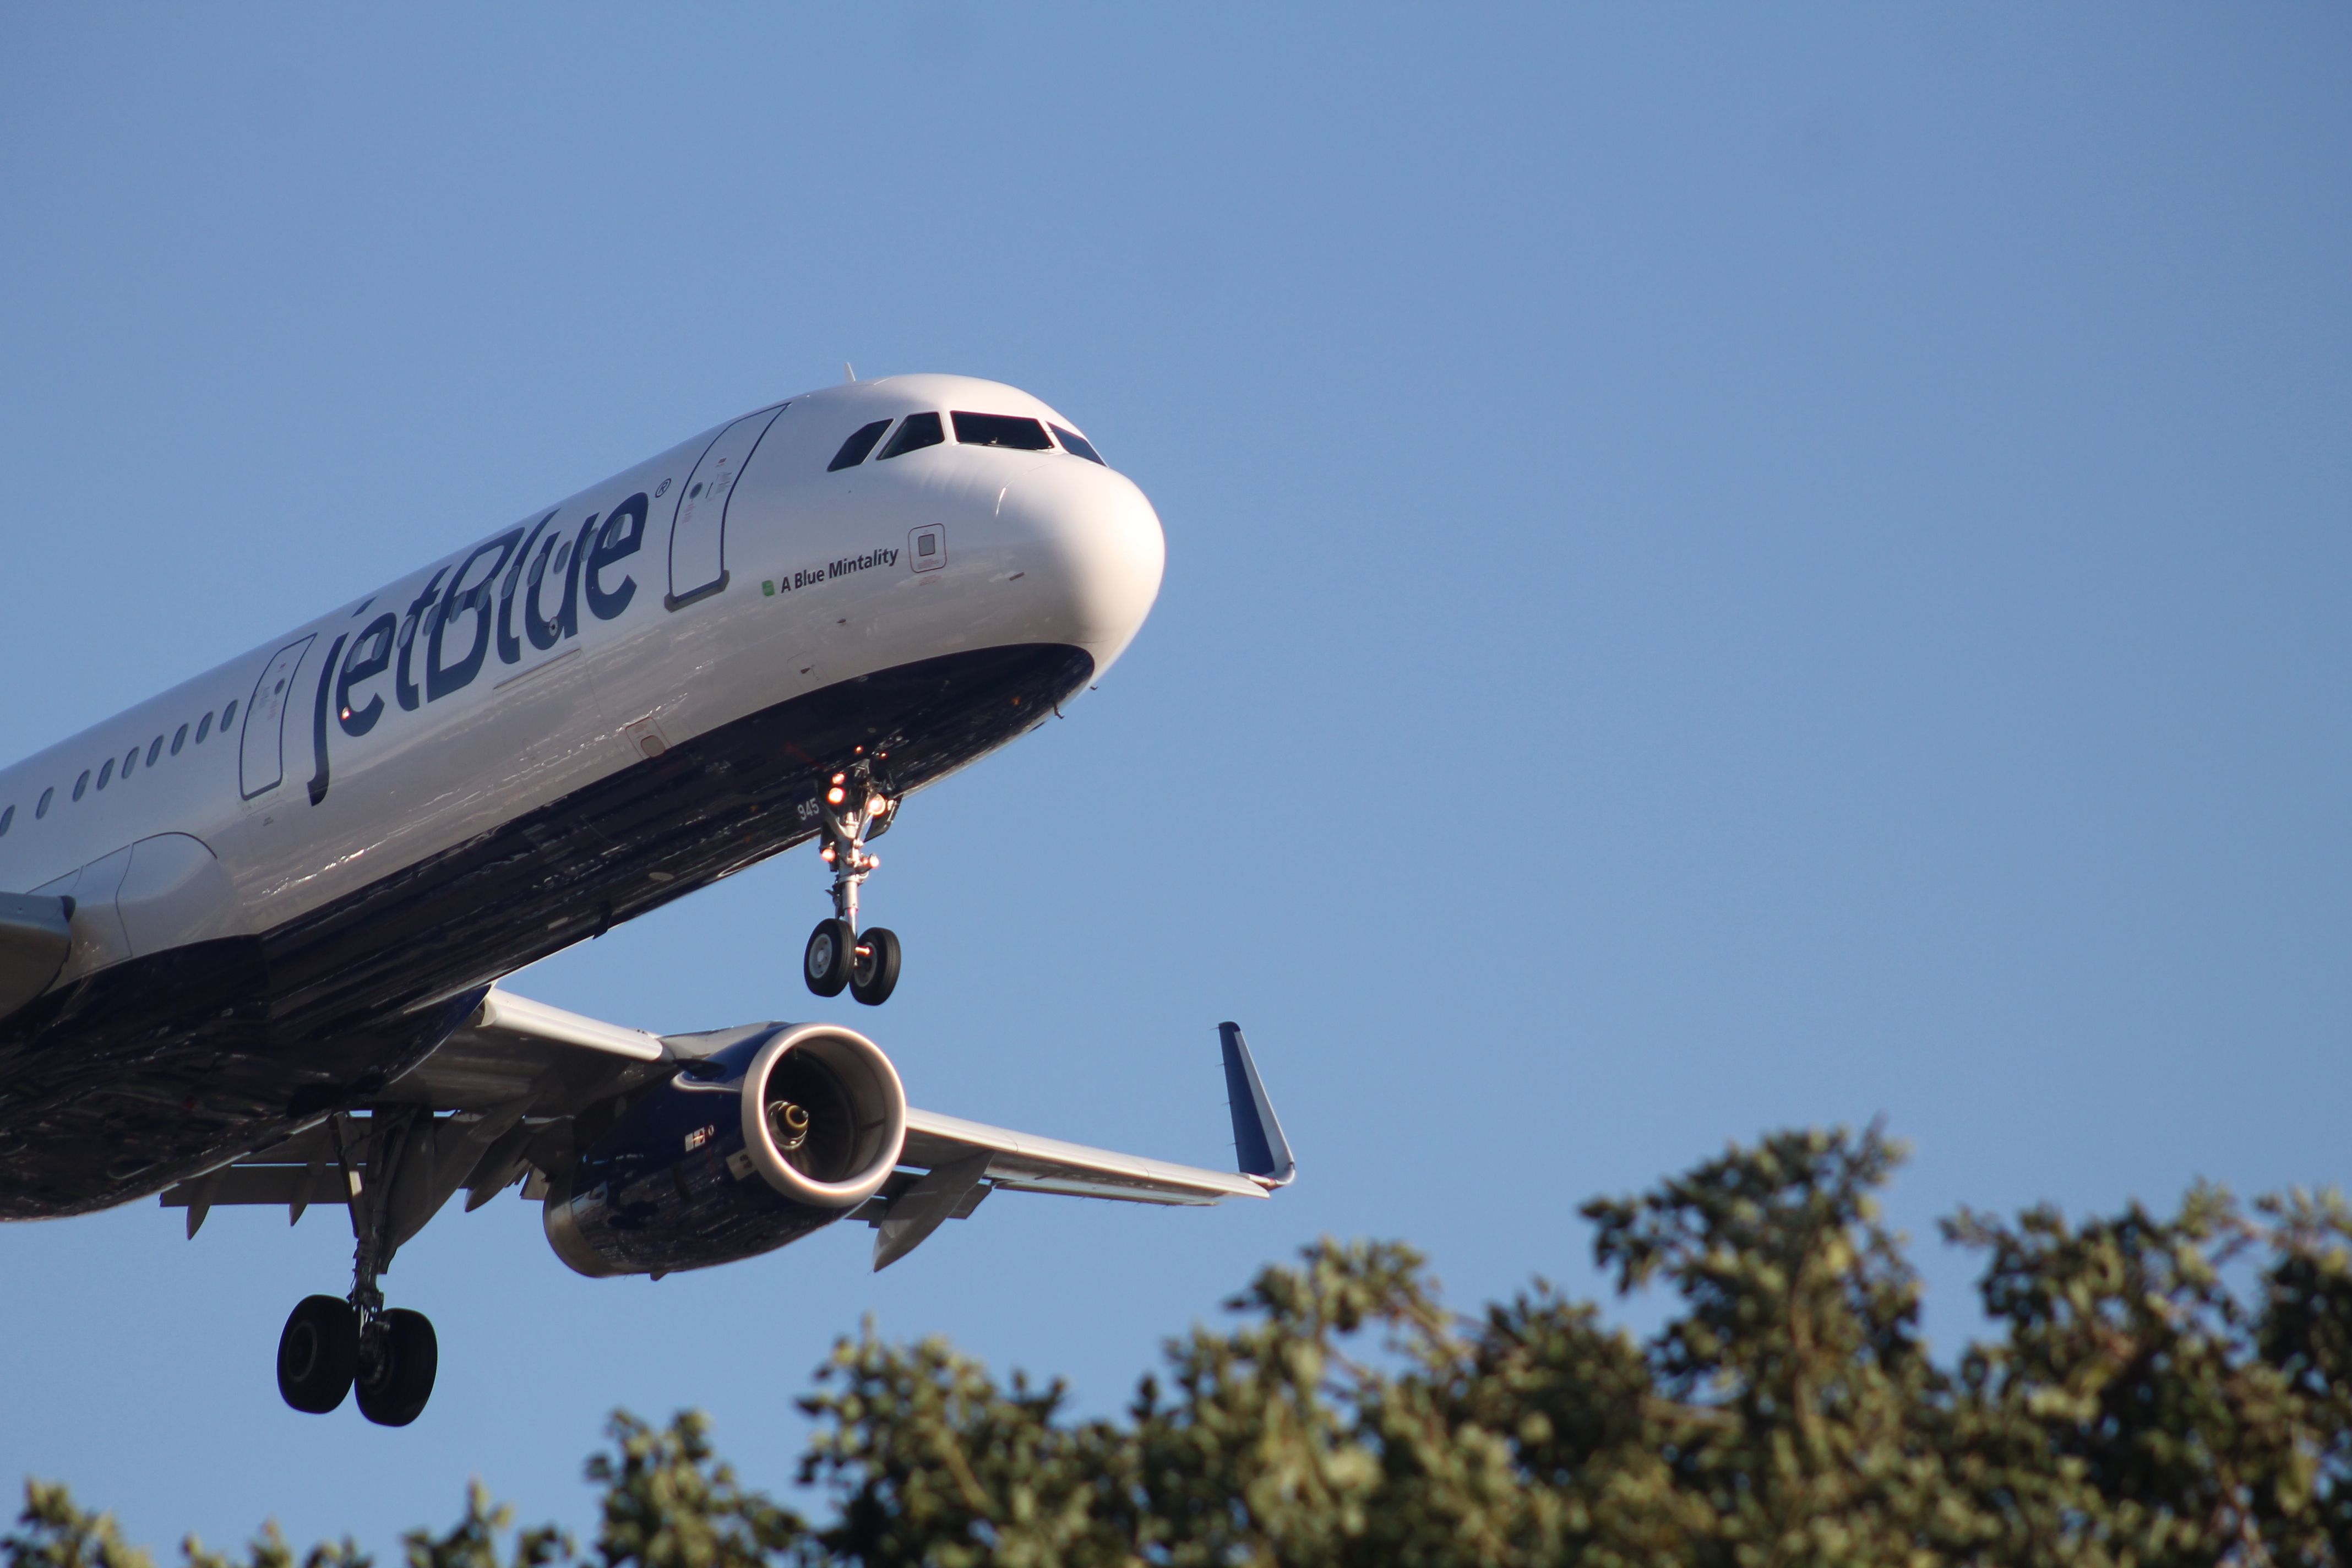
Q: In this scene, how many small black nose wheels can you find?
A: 2